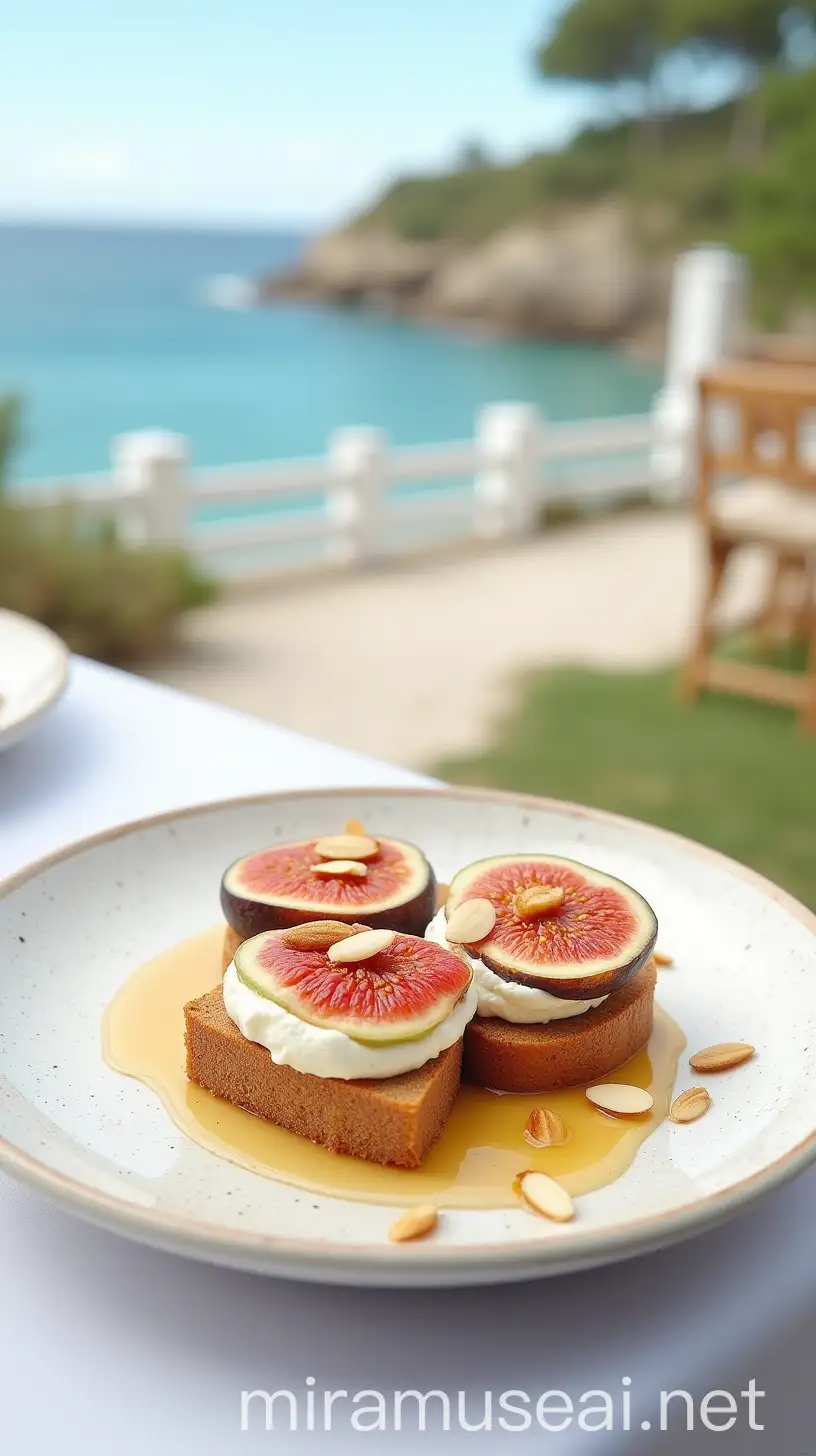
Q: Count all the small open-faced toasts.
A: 3